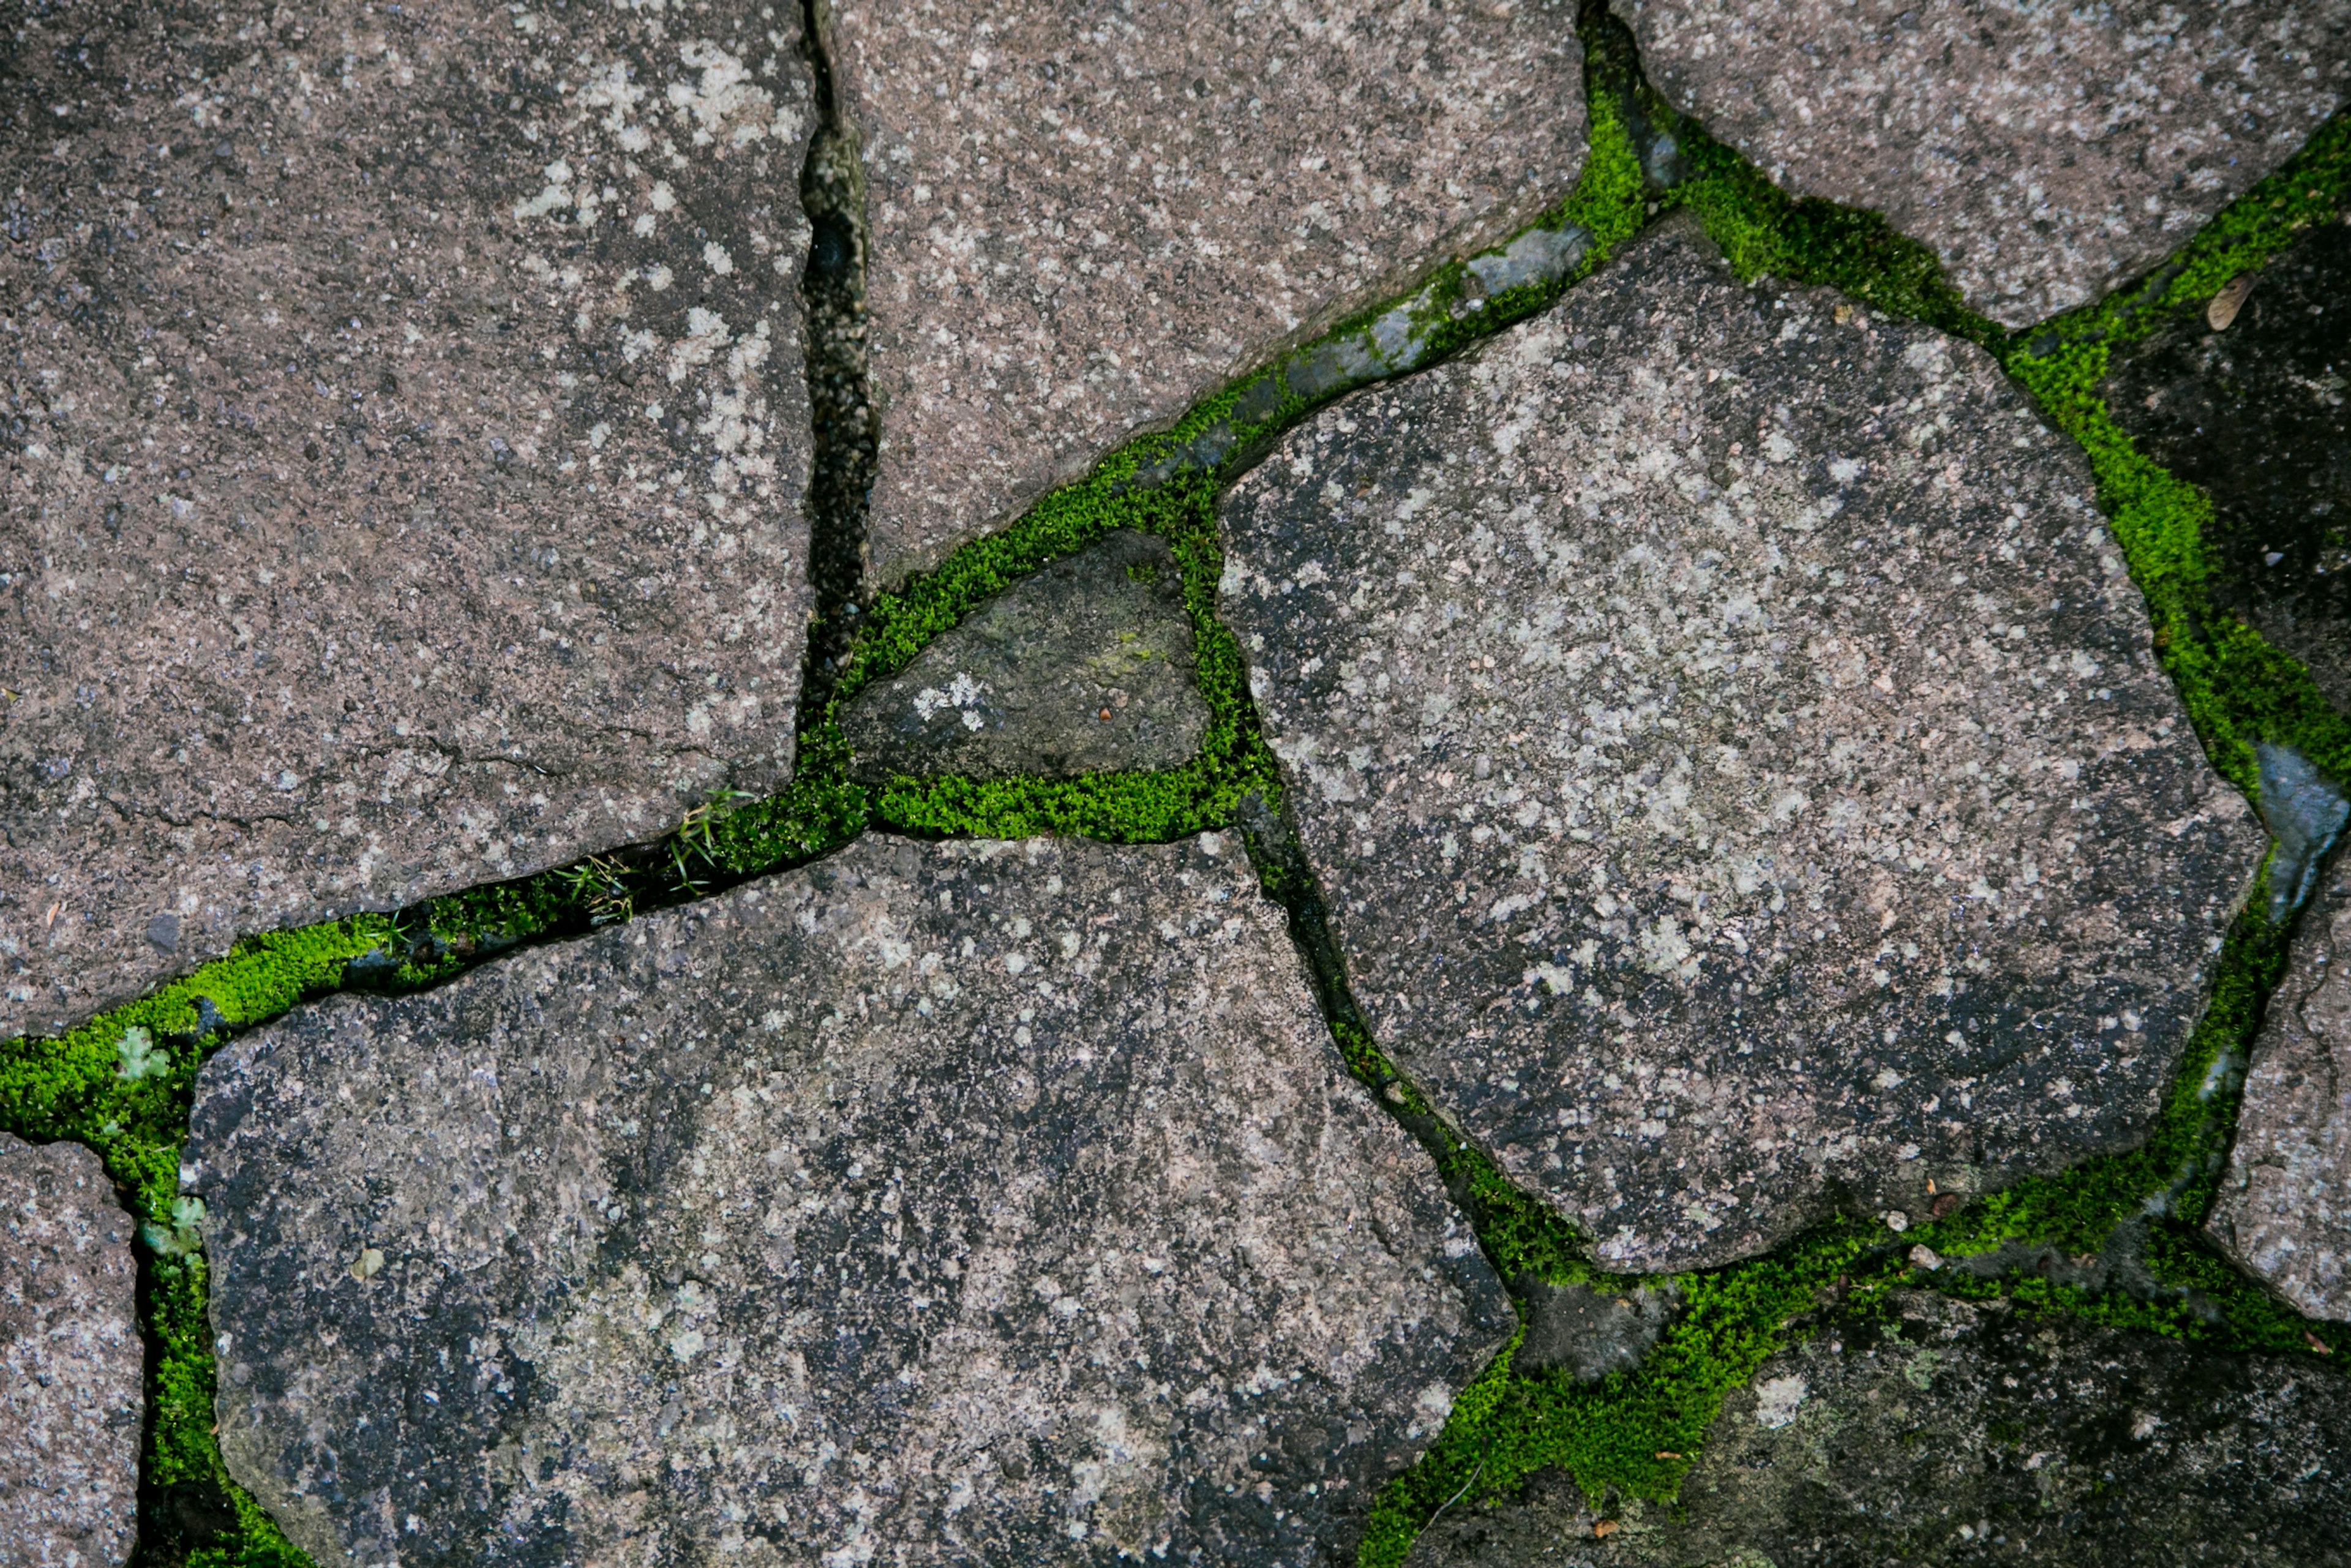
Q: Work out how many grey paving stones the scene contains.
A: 10